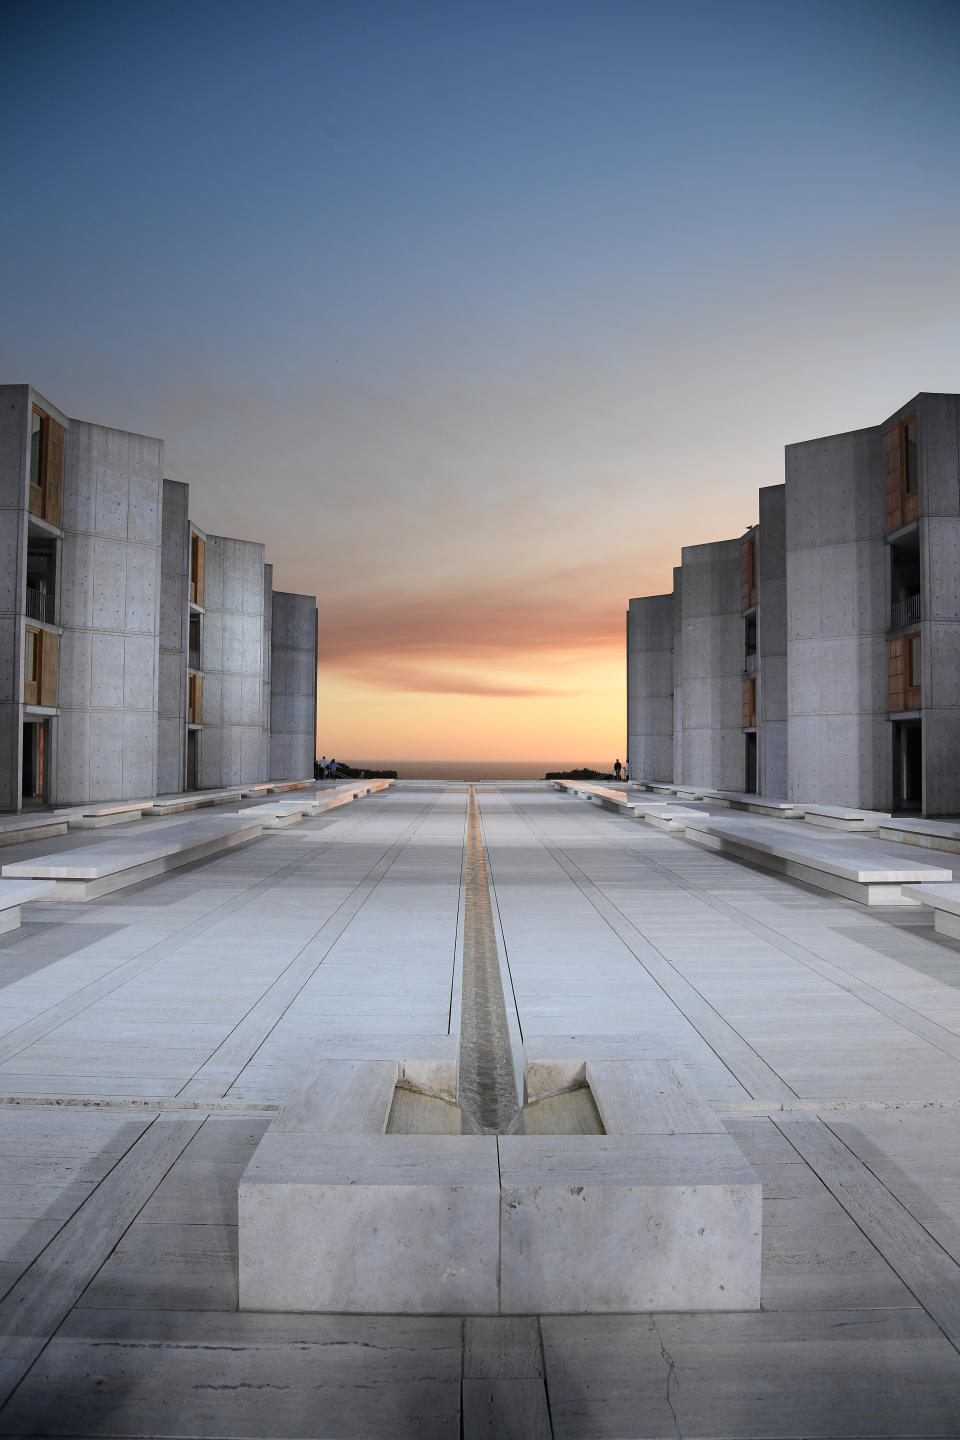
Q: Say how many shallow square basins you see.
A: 1